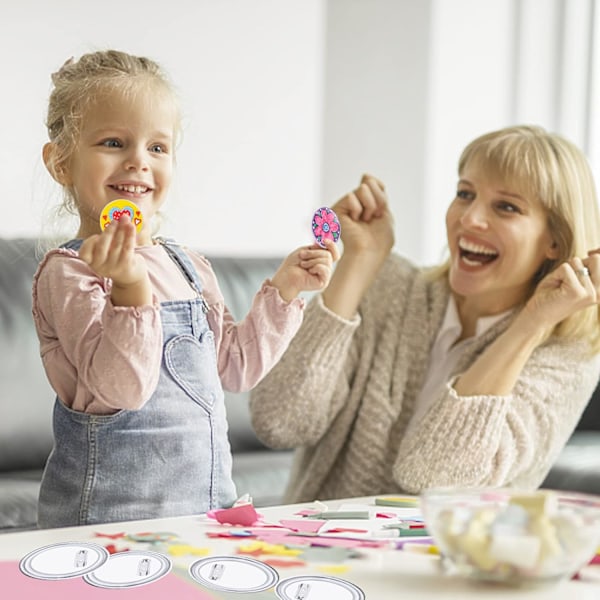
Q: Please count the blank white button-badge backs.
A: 4